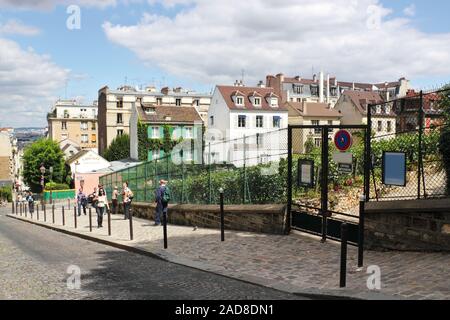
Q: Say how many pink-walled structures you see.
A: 1